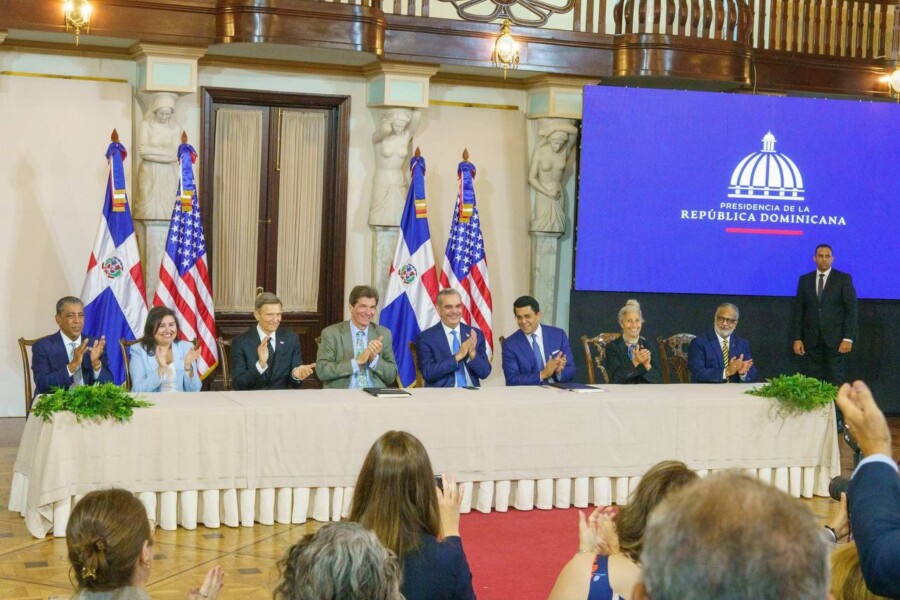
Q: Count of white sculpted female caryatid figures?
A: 3